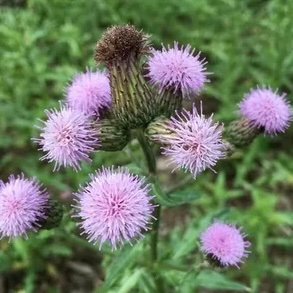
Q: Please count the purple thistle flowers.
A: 8